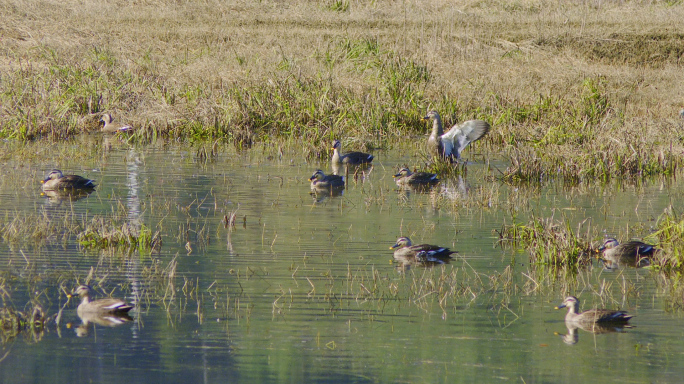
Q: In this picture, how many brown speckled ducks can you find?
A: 10